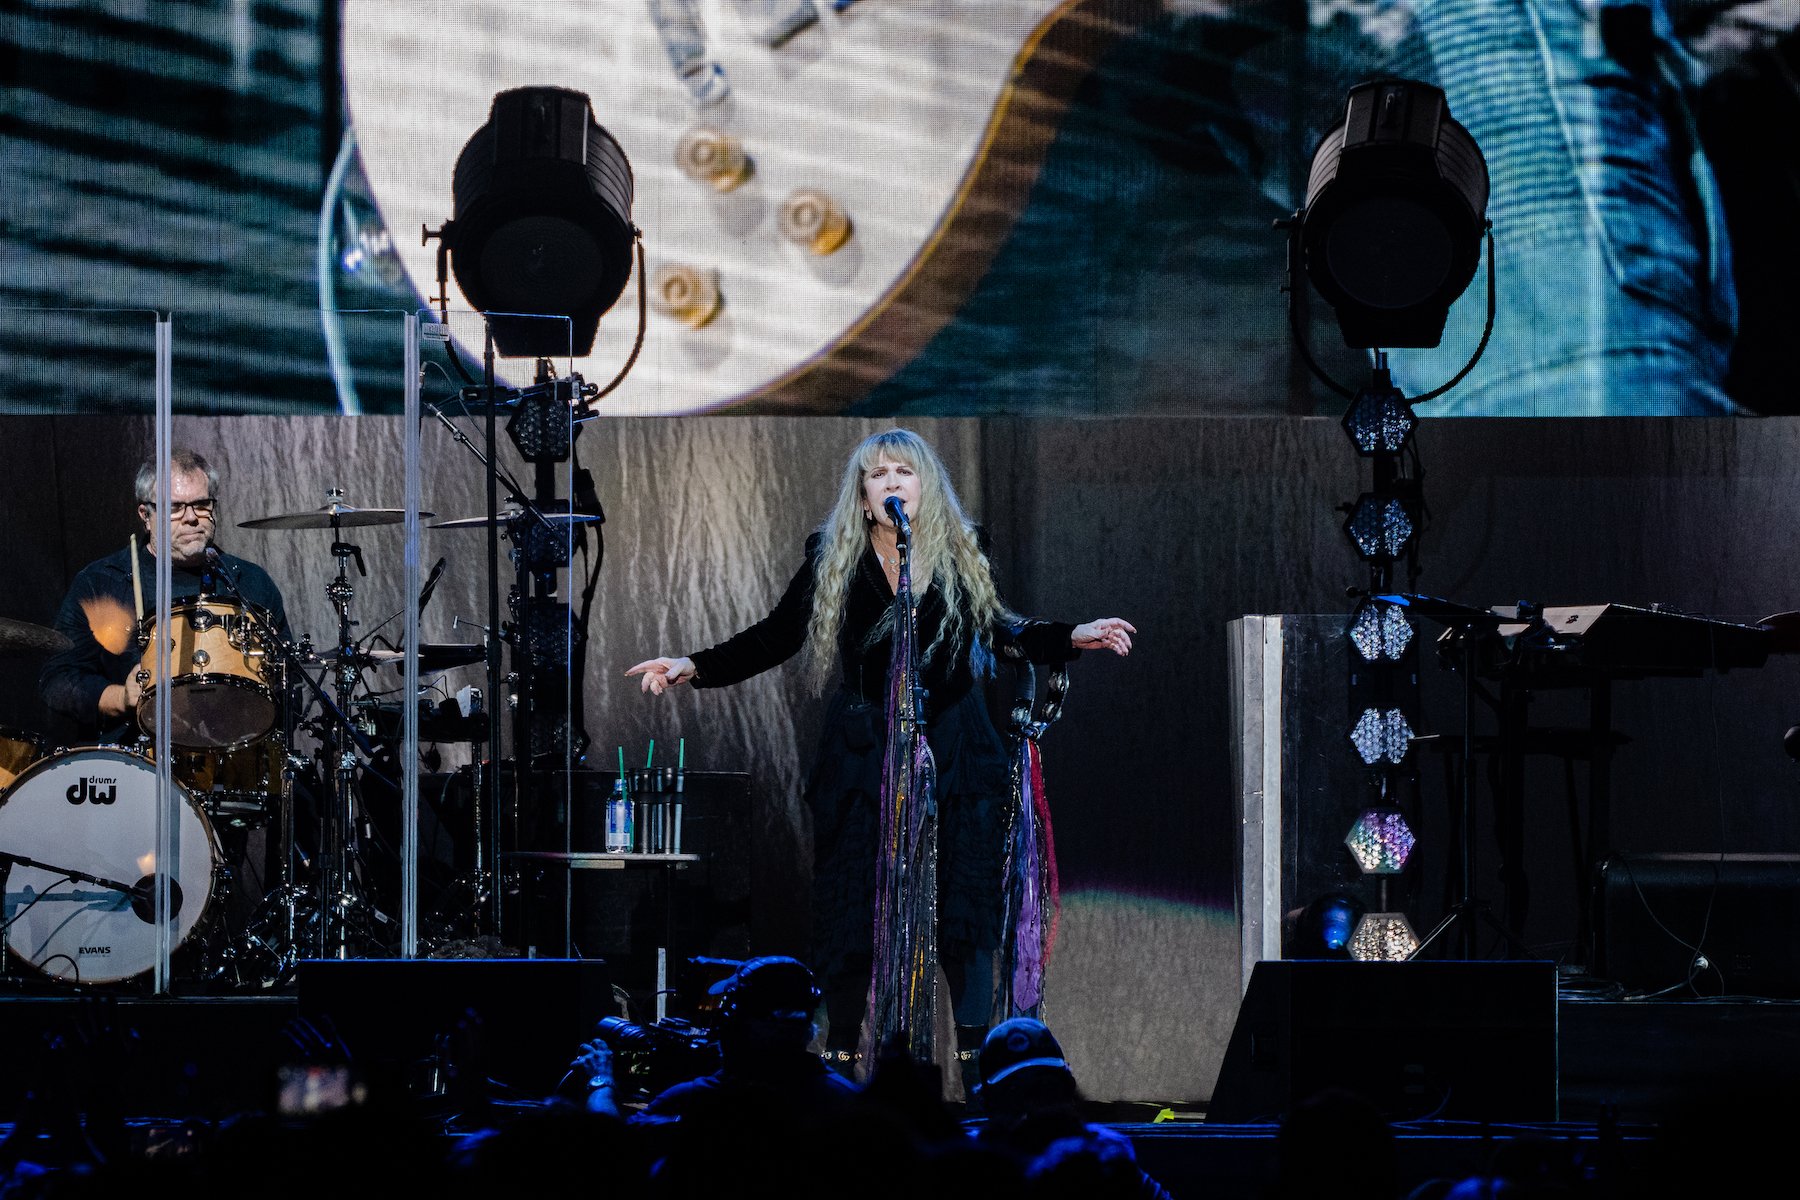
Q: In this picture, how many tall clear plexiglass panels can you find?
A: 3